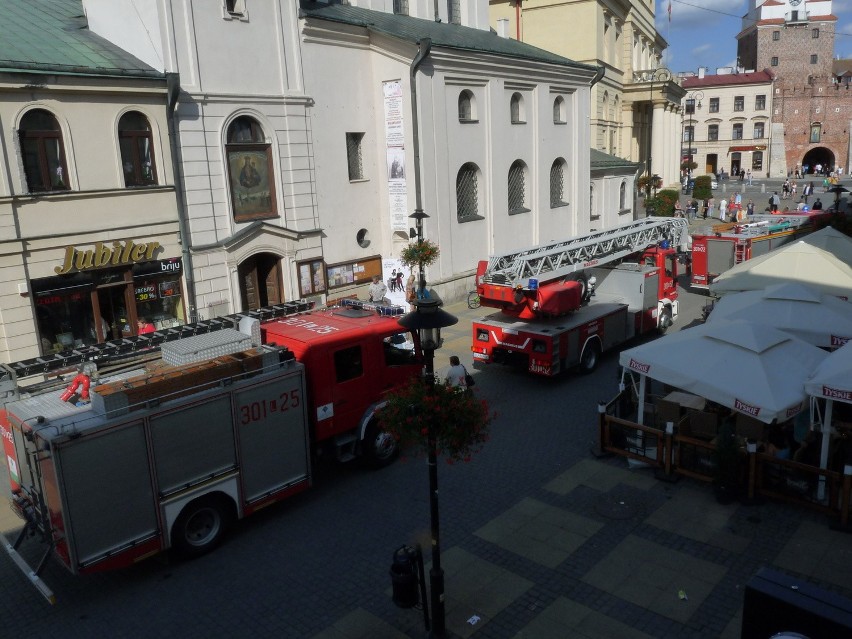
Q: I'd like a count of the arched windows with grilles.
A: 3